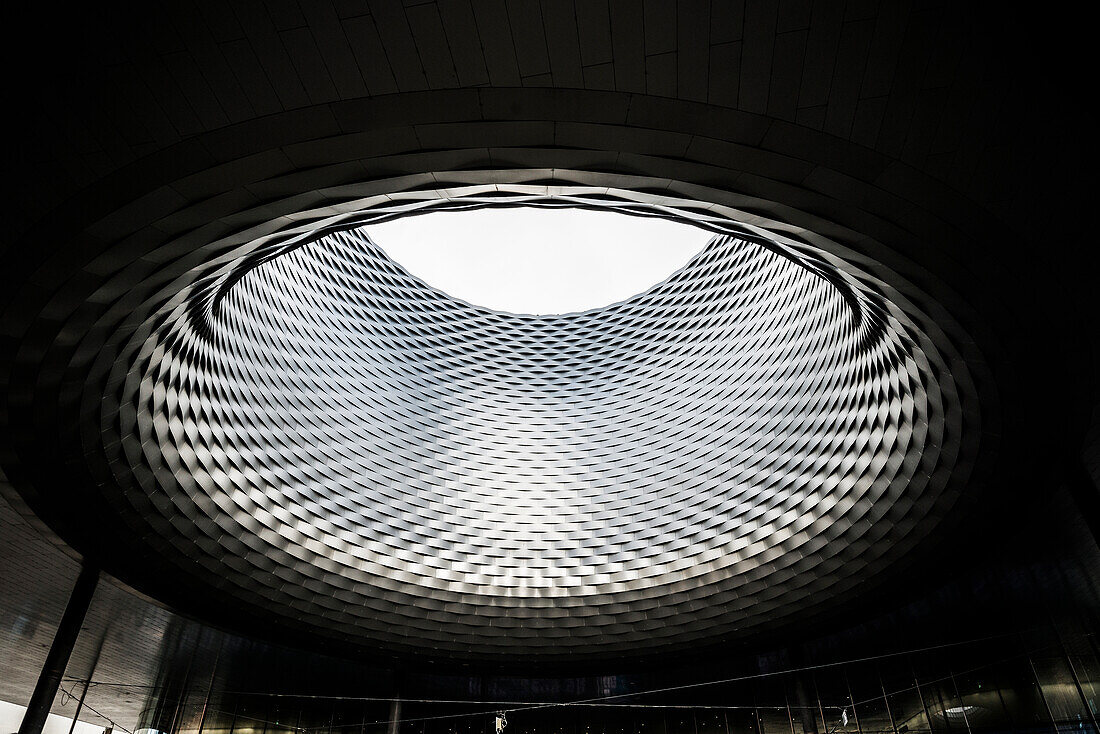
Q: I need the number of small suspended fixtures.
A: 2